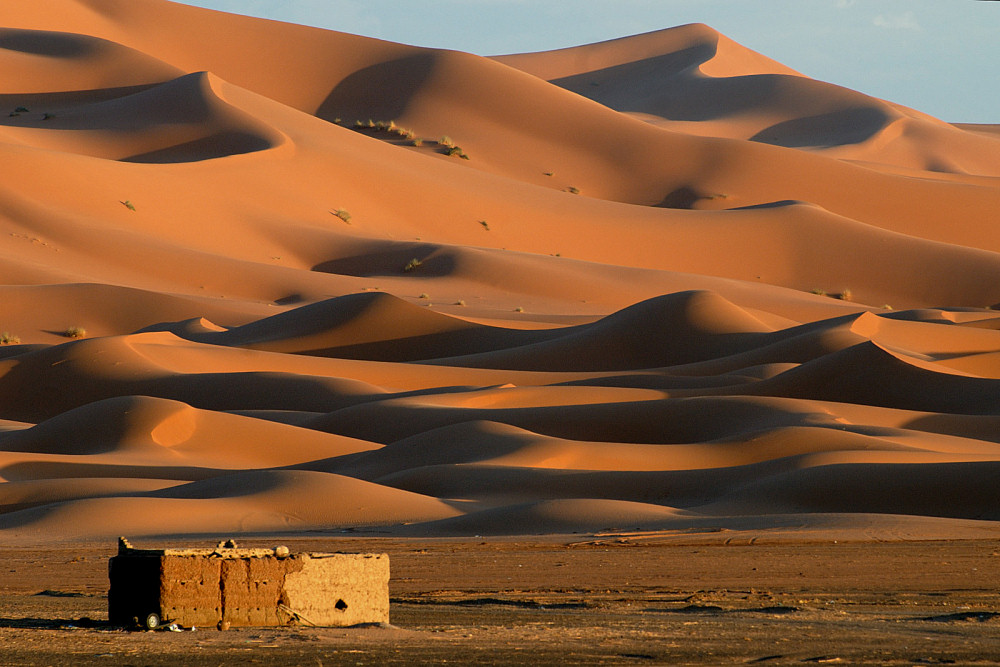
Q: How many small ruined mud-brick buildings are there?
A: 1